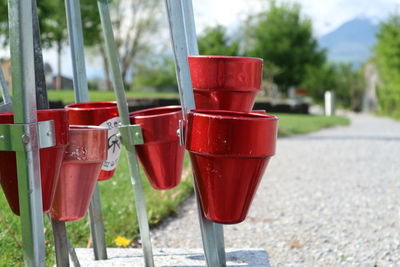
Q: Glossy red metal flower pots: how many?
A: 6